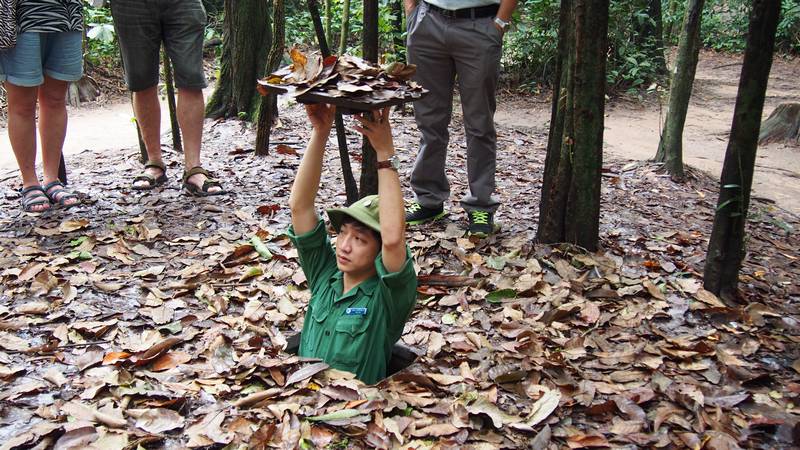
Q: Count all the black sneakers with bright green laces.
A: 2